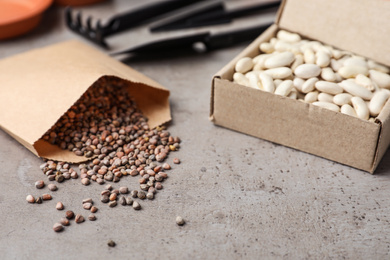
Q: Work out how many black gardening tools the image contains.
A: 3